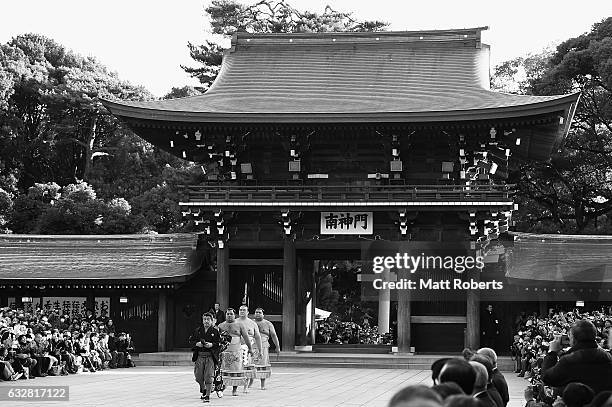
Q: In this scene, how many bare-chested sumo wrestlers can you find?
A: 3